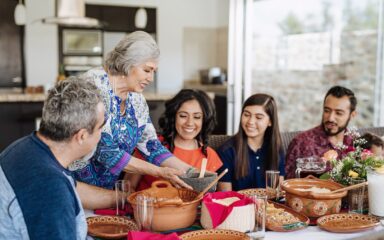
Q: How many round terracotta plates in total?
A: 4